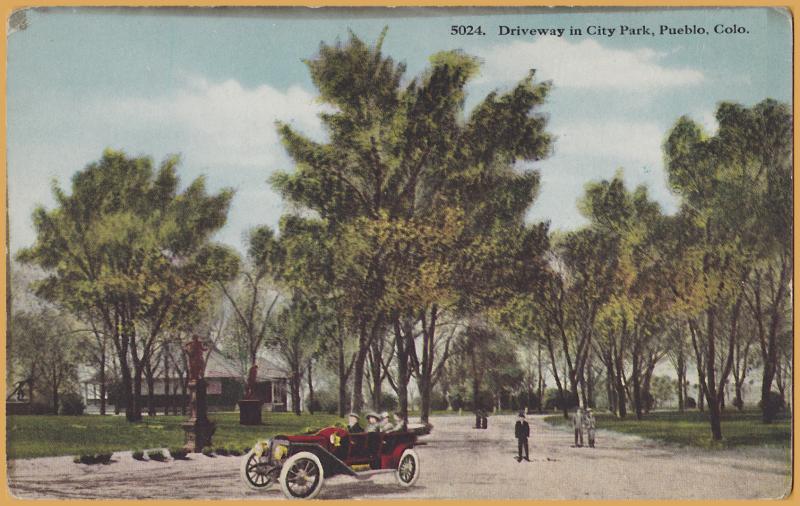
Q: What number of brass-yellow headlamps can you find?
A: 2